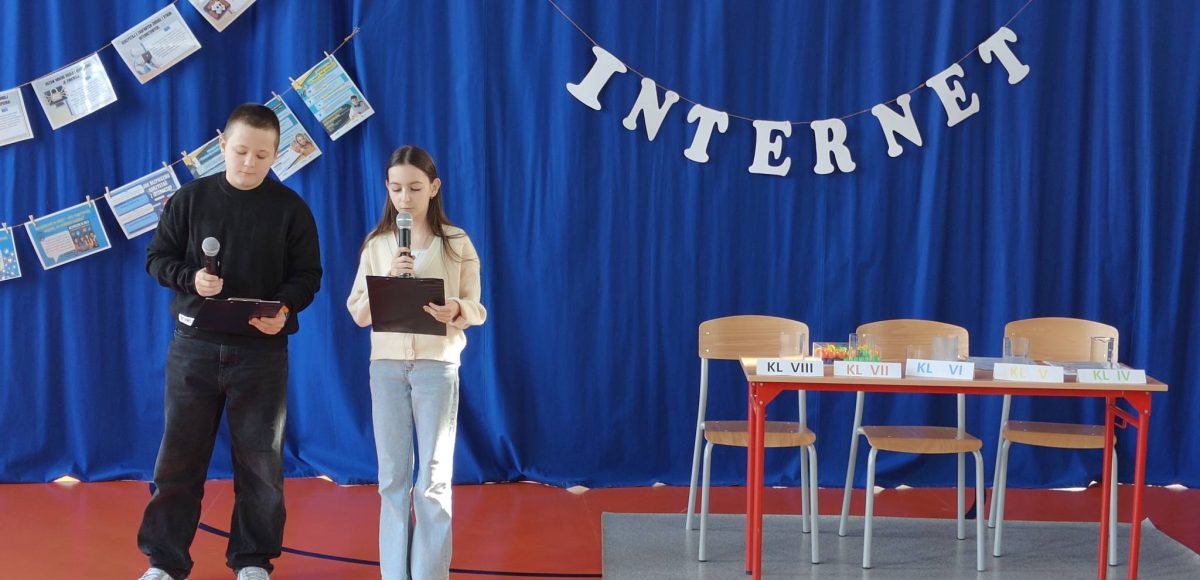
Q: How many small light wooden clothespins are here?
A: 10